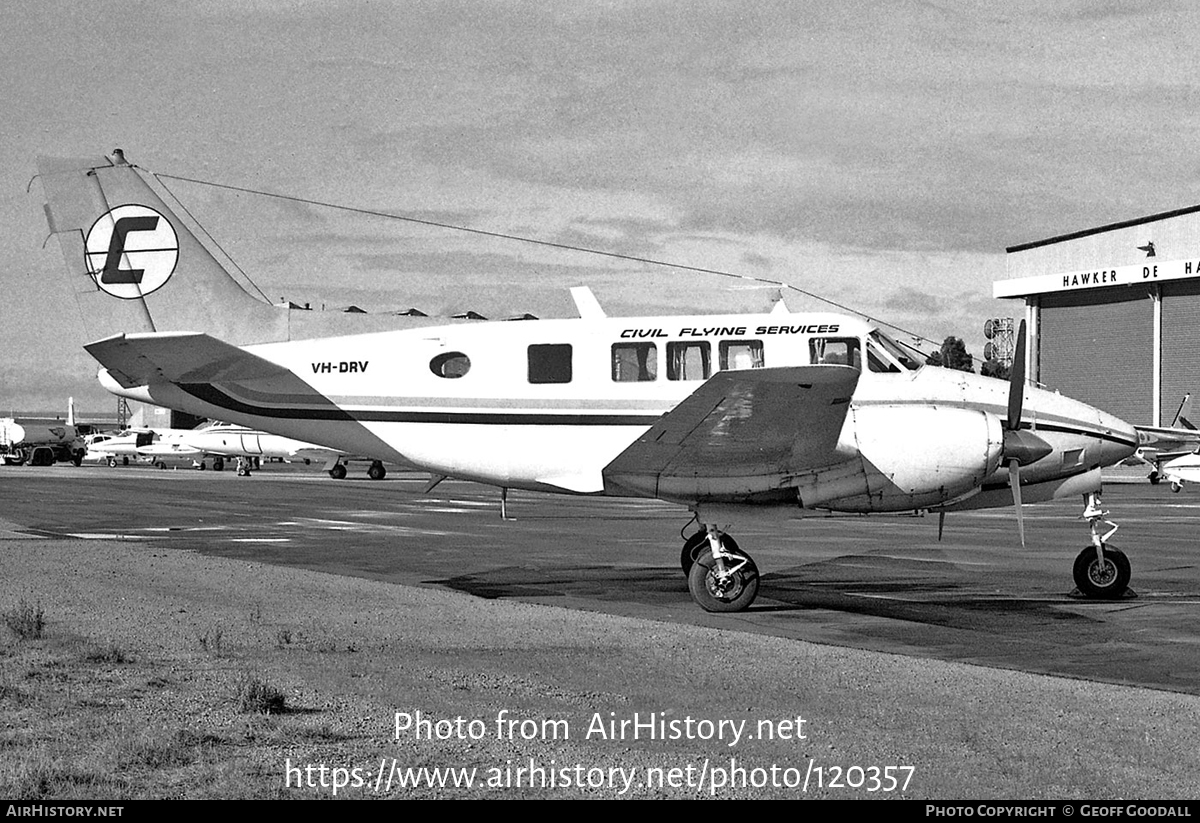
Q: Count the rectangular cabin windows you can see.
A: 5